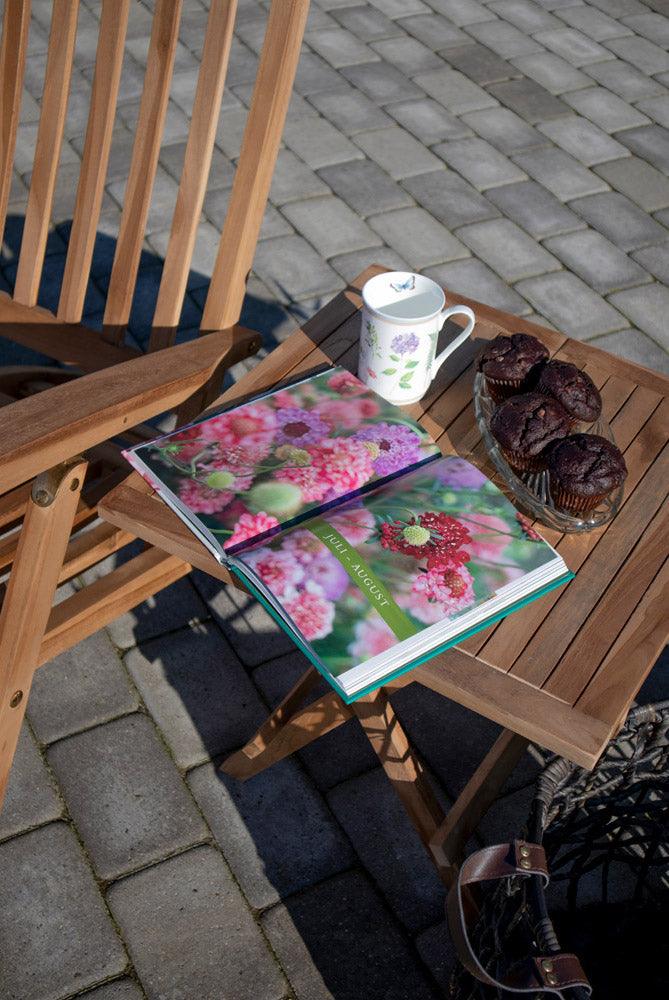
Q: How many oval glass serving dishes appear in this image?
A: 1